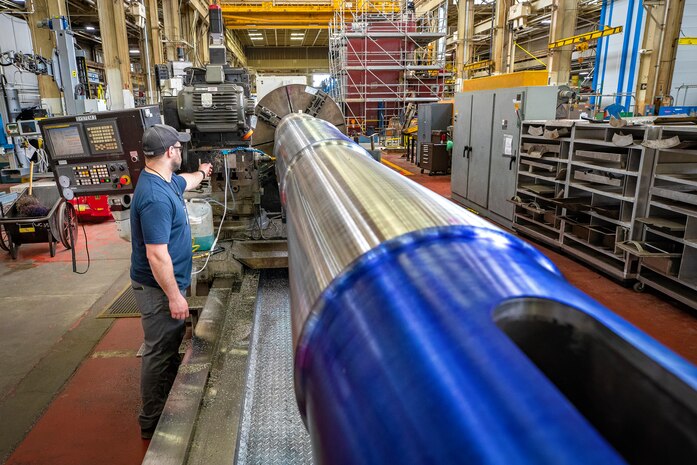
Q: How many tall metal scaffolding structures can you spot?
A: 1